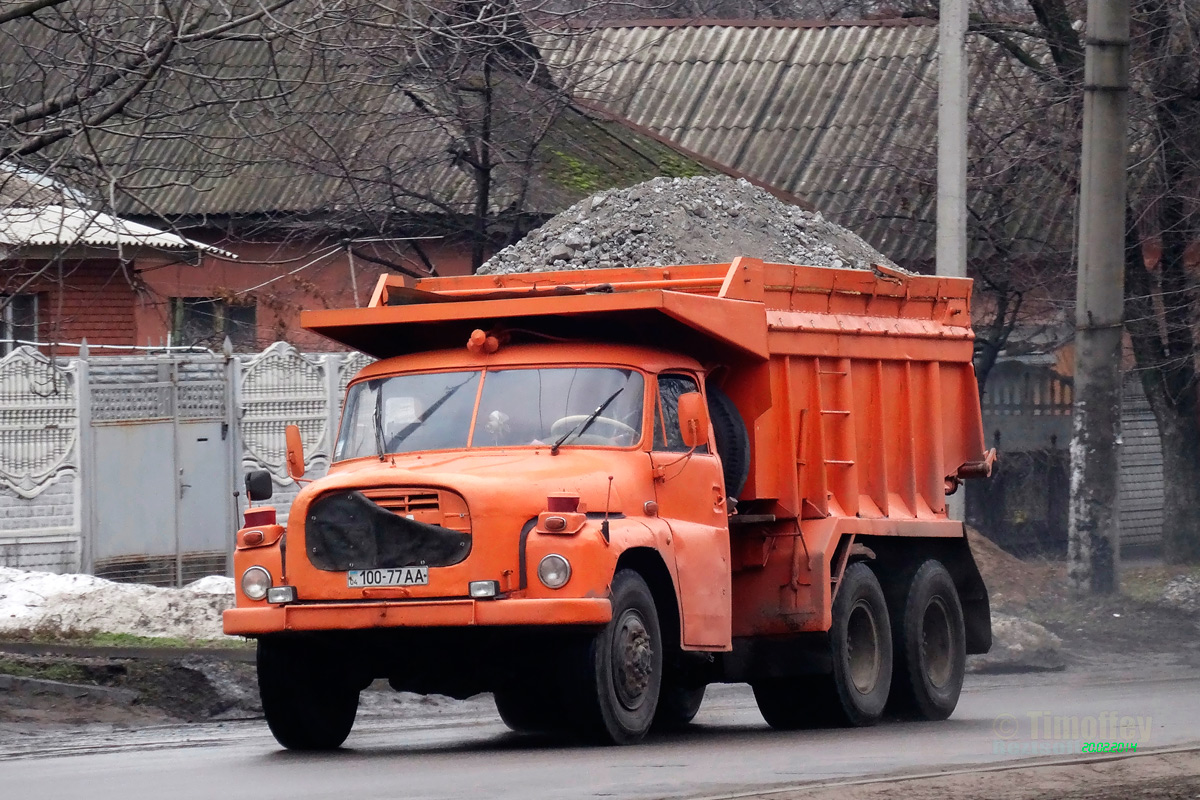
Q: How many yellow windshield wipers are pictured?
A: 0